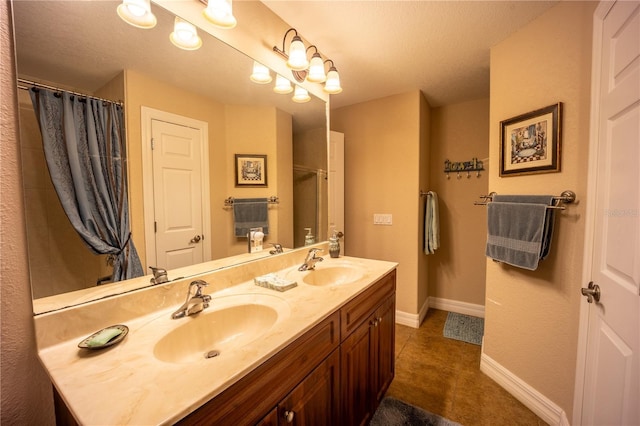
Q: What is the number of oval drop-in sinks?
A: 2